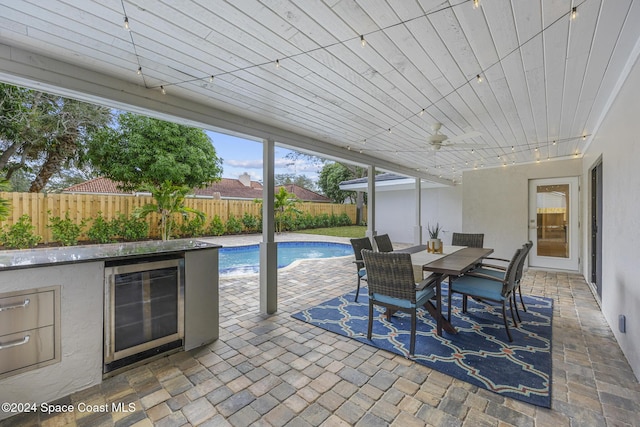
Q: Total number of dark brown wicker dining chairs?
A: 6